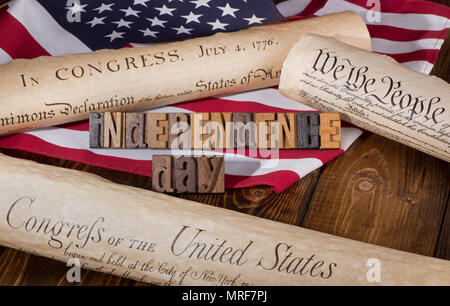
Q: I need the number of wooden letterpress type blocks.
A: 15